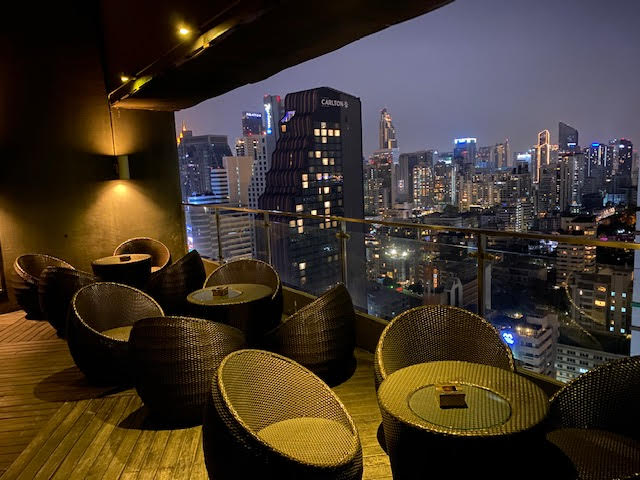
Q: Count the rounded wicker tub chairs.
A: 11